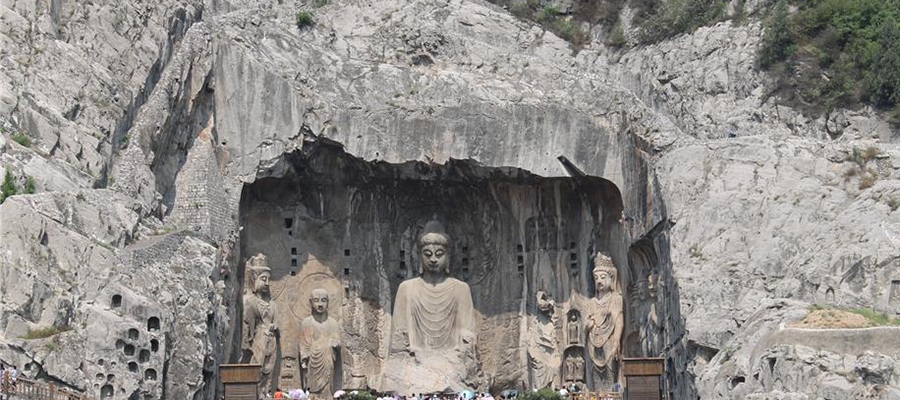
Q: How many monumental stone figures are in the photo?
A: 5